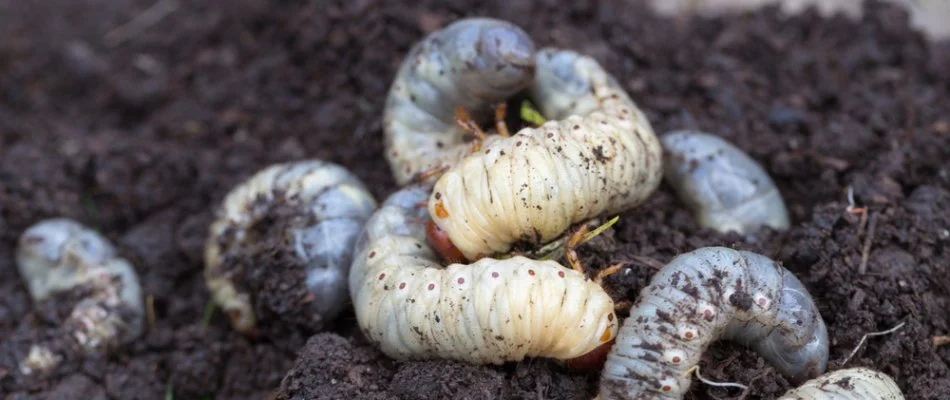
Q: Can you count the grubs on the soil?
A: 8